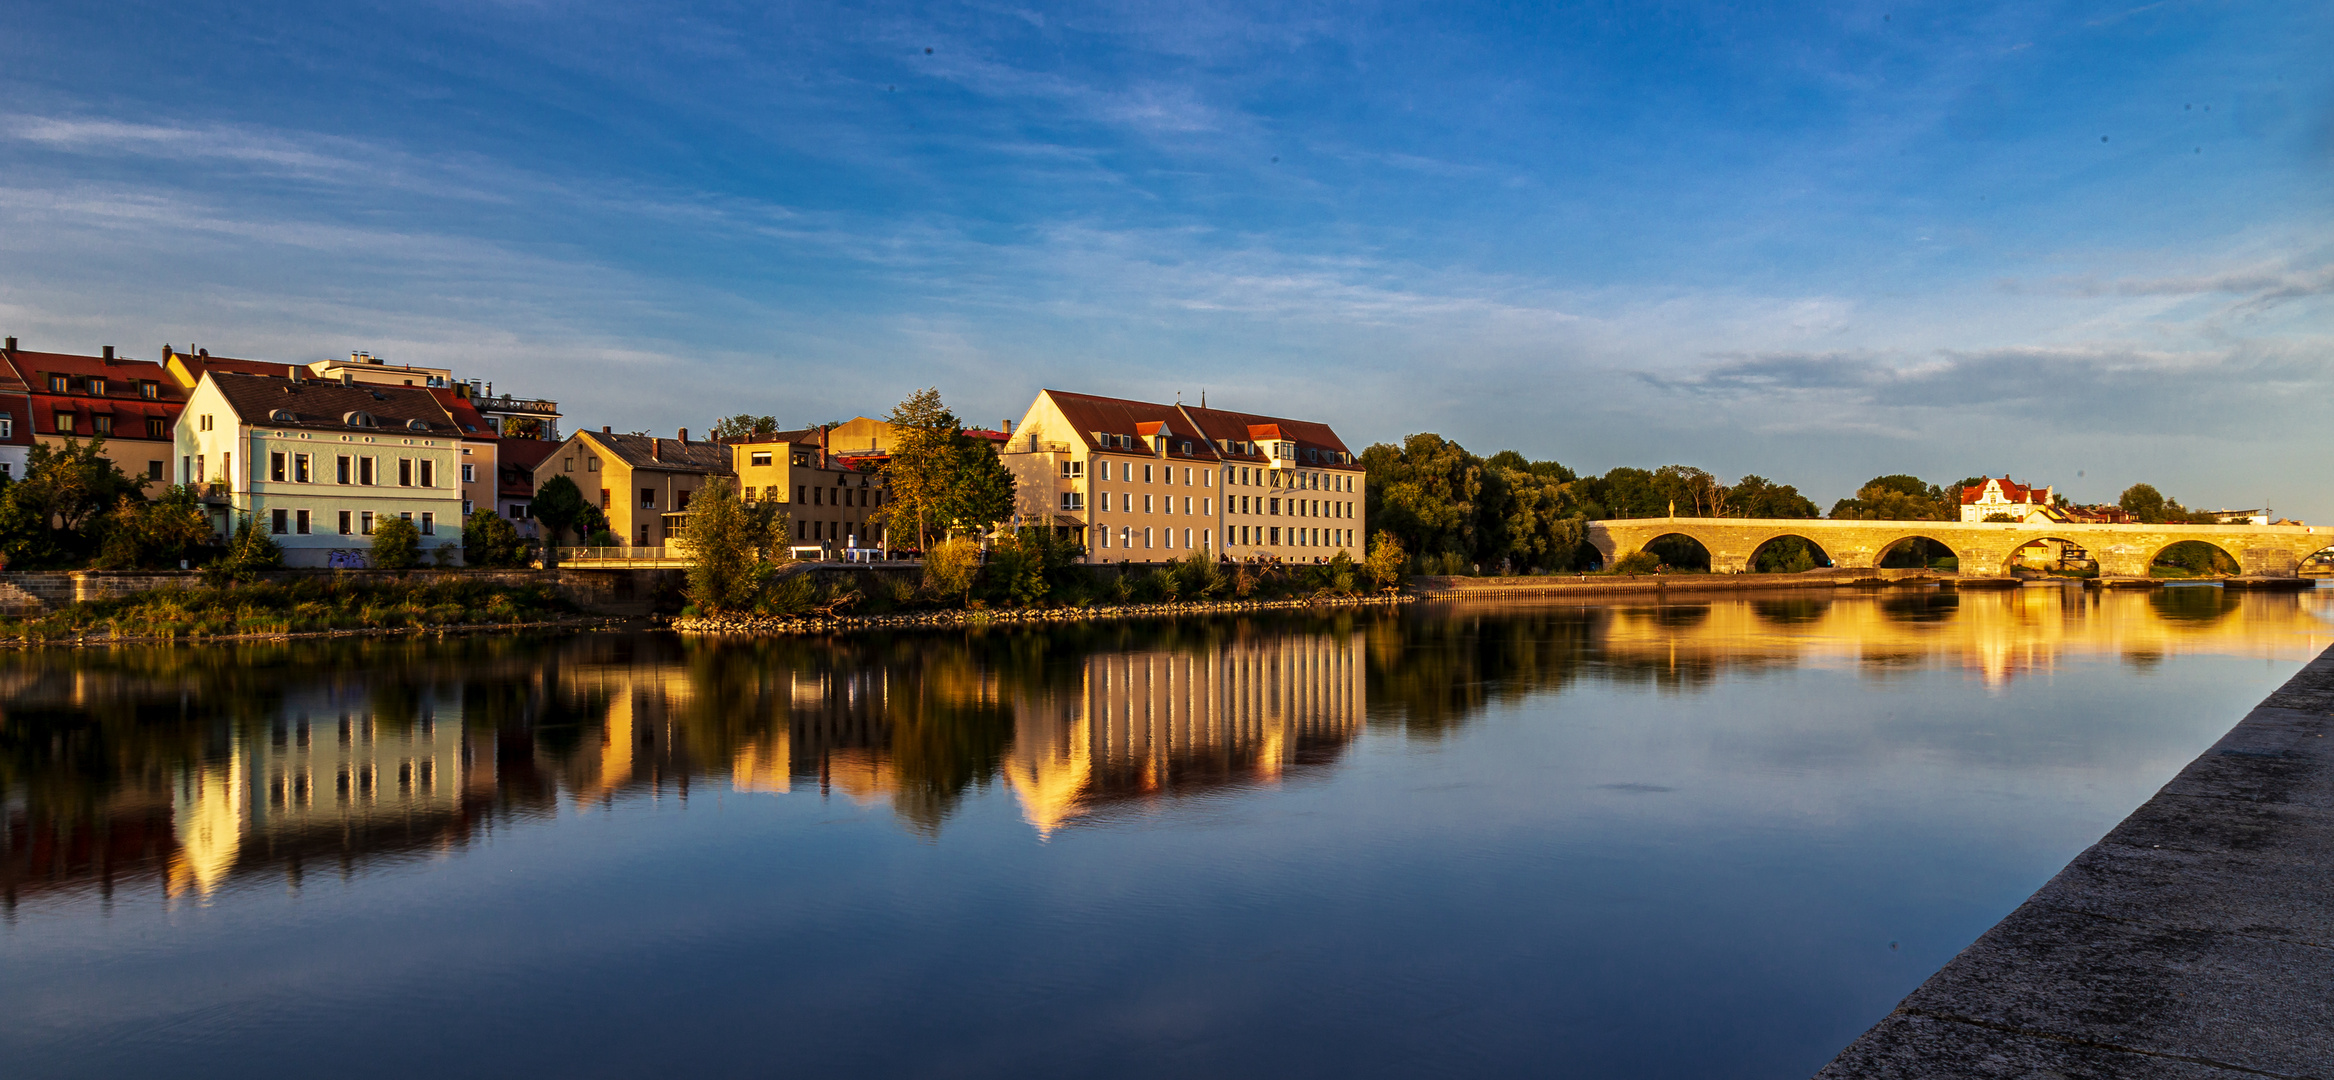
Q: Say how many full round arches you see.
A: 5